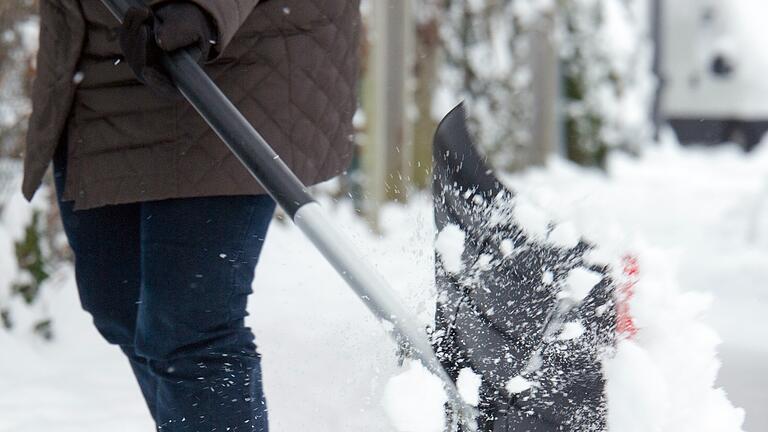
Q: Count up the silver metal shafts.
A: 1